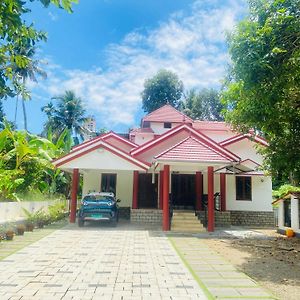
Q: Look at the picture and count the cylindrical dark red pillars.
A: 7